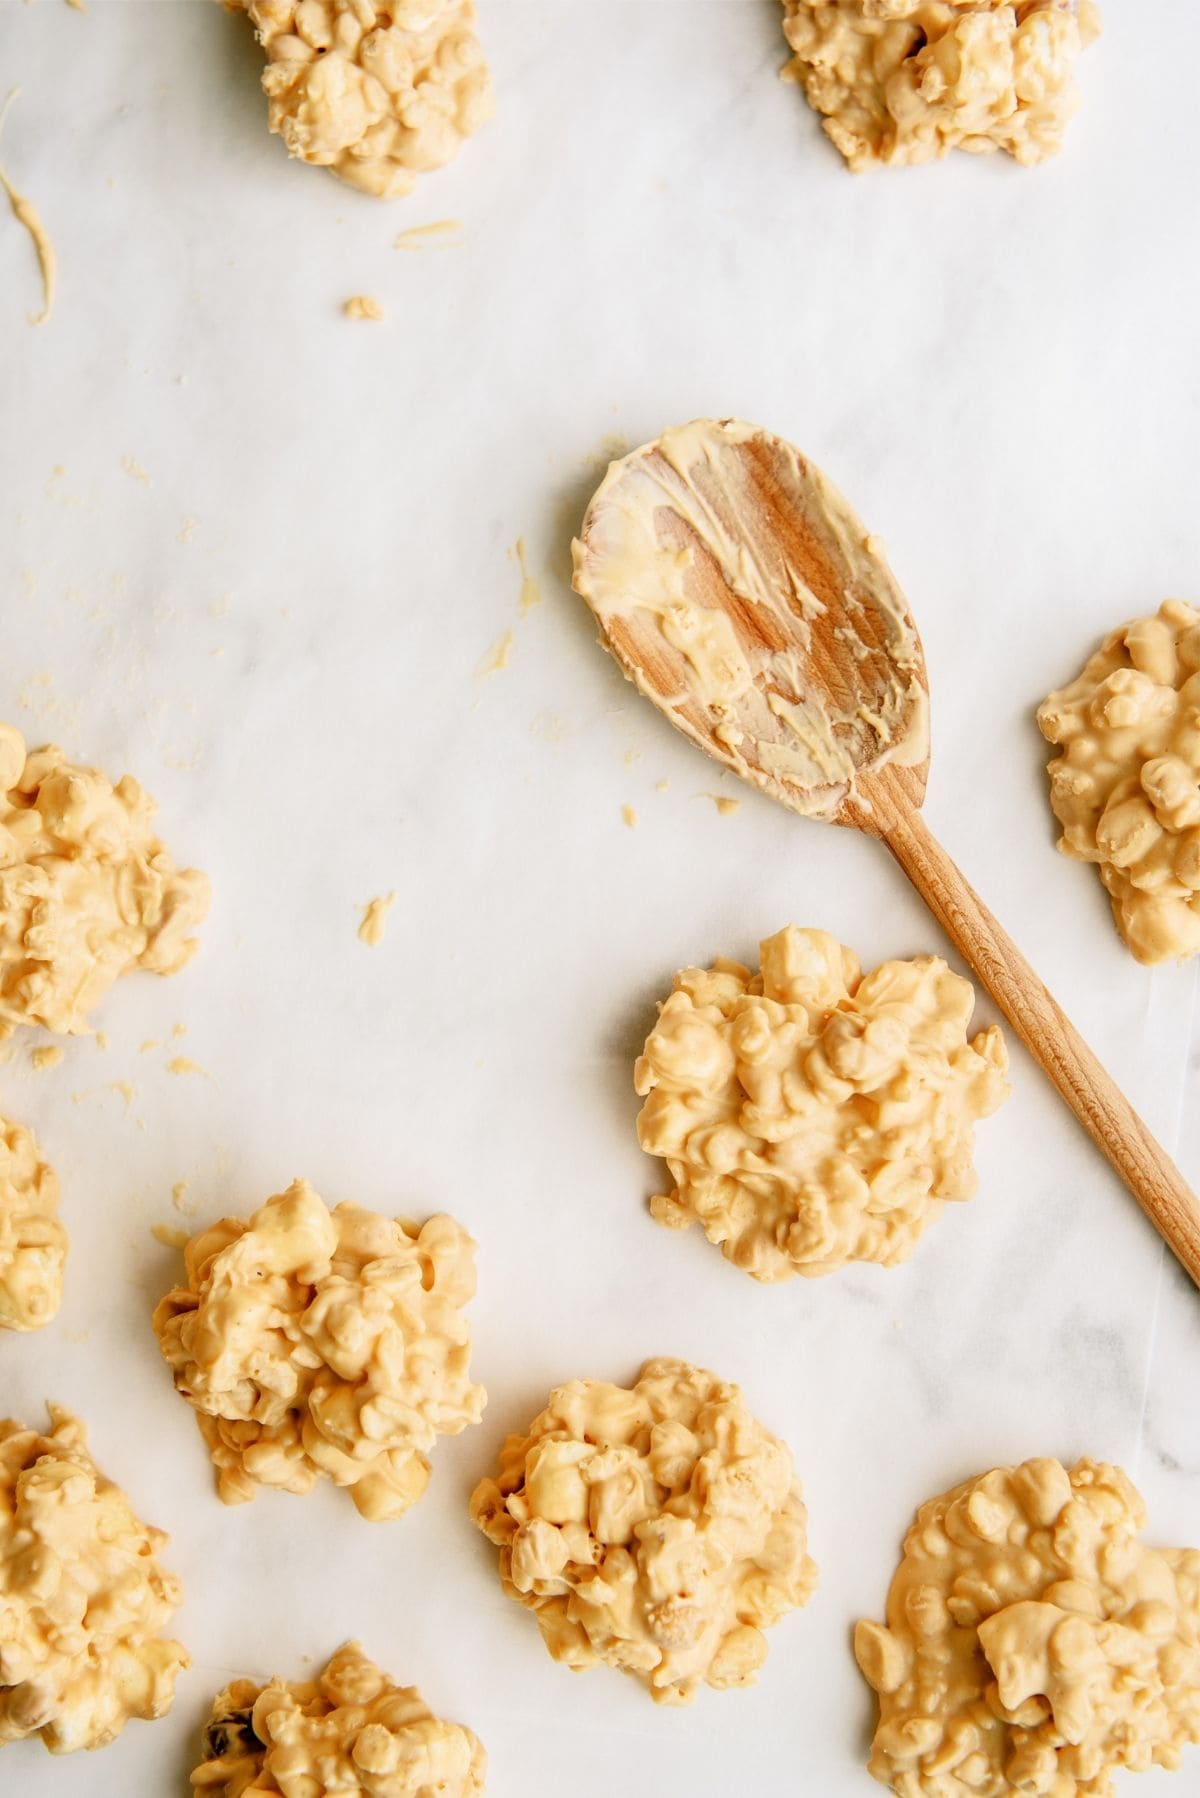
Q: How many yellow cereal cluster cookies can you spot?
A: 11